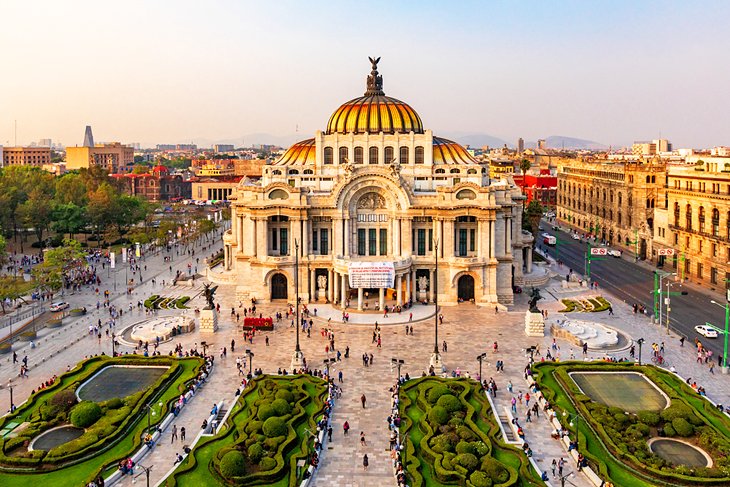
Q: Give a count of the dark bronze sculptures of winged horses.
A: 2